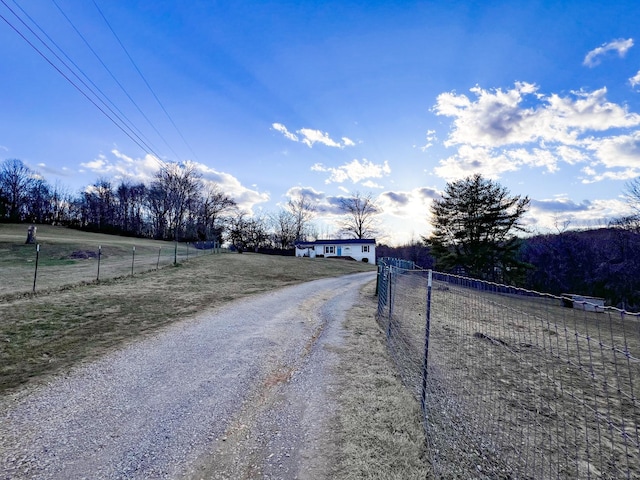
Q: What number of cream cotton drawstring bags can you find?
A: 0